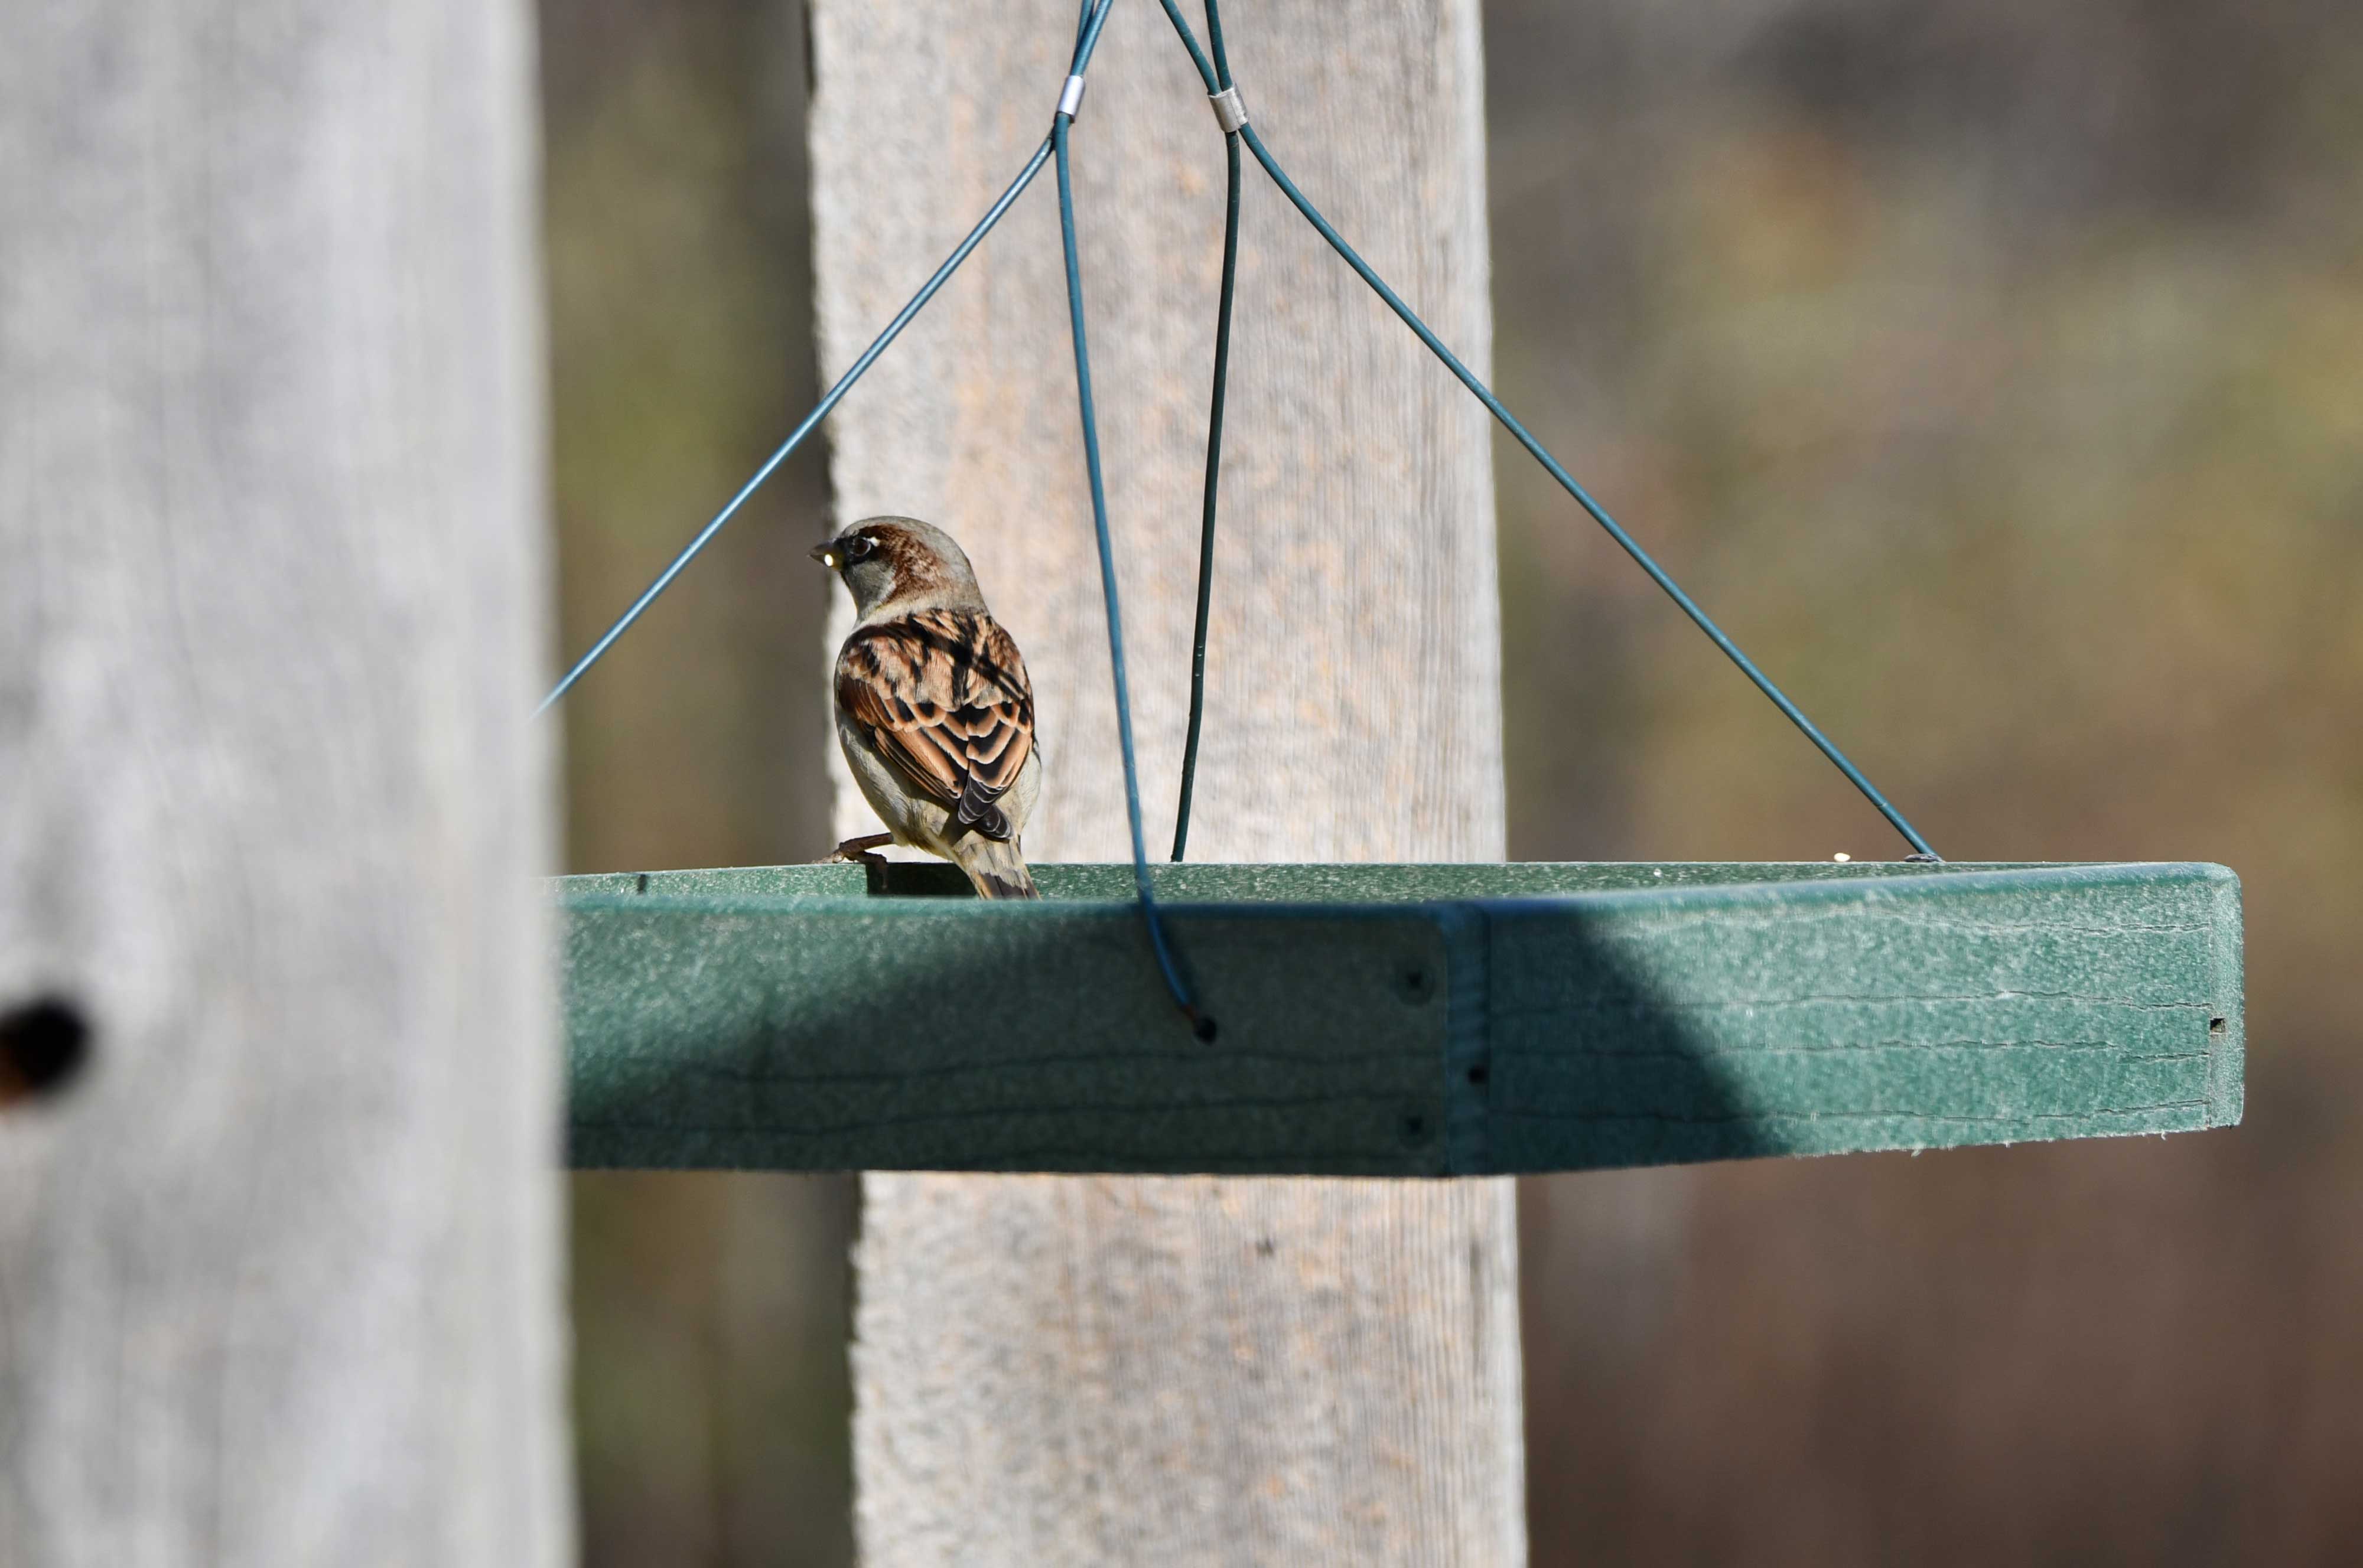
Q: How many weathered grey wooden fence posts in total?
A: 2